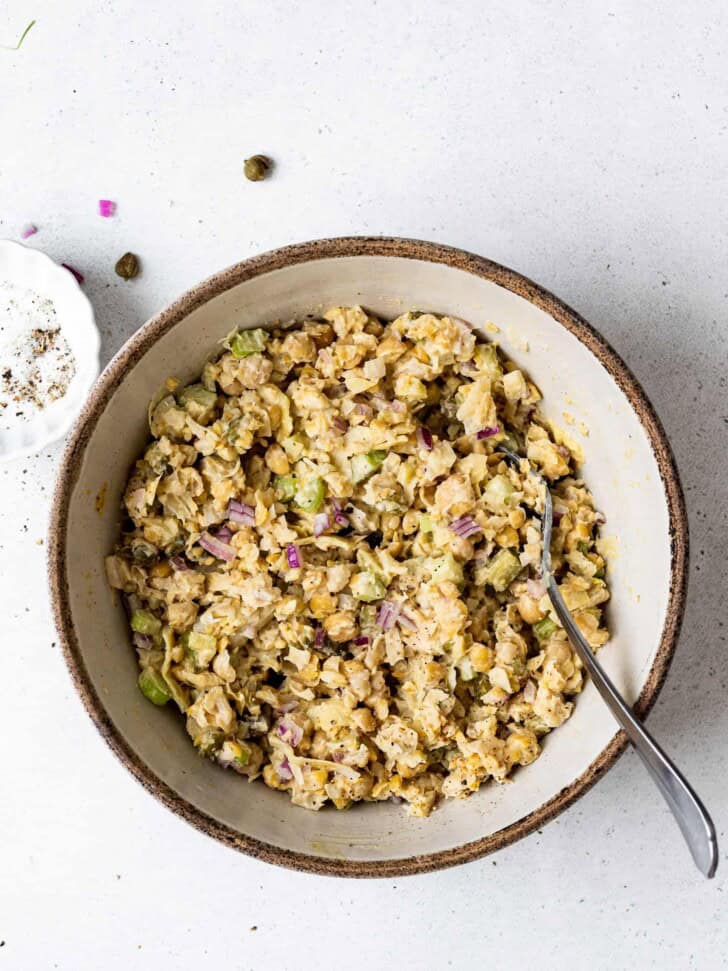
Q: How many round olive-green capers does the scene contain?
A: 2